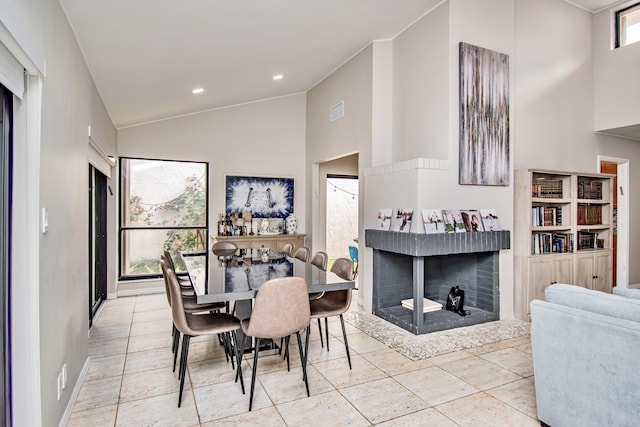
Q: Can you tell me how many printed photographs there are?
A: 6